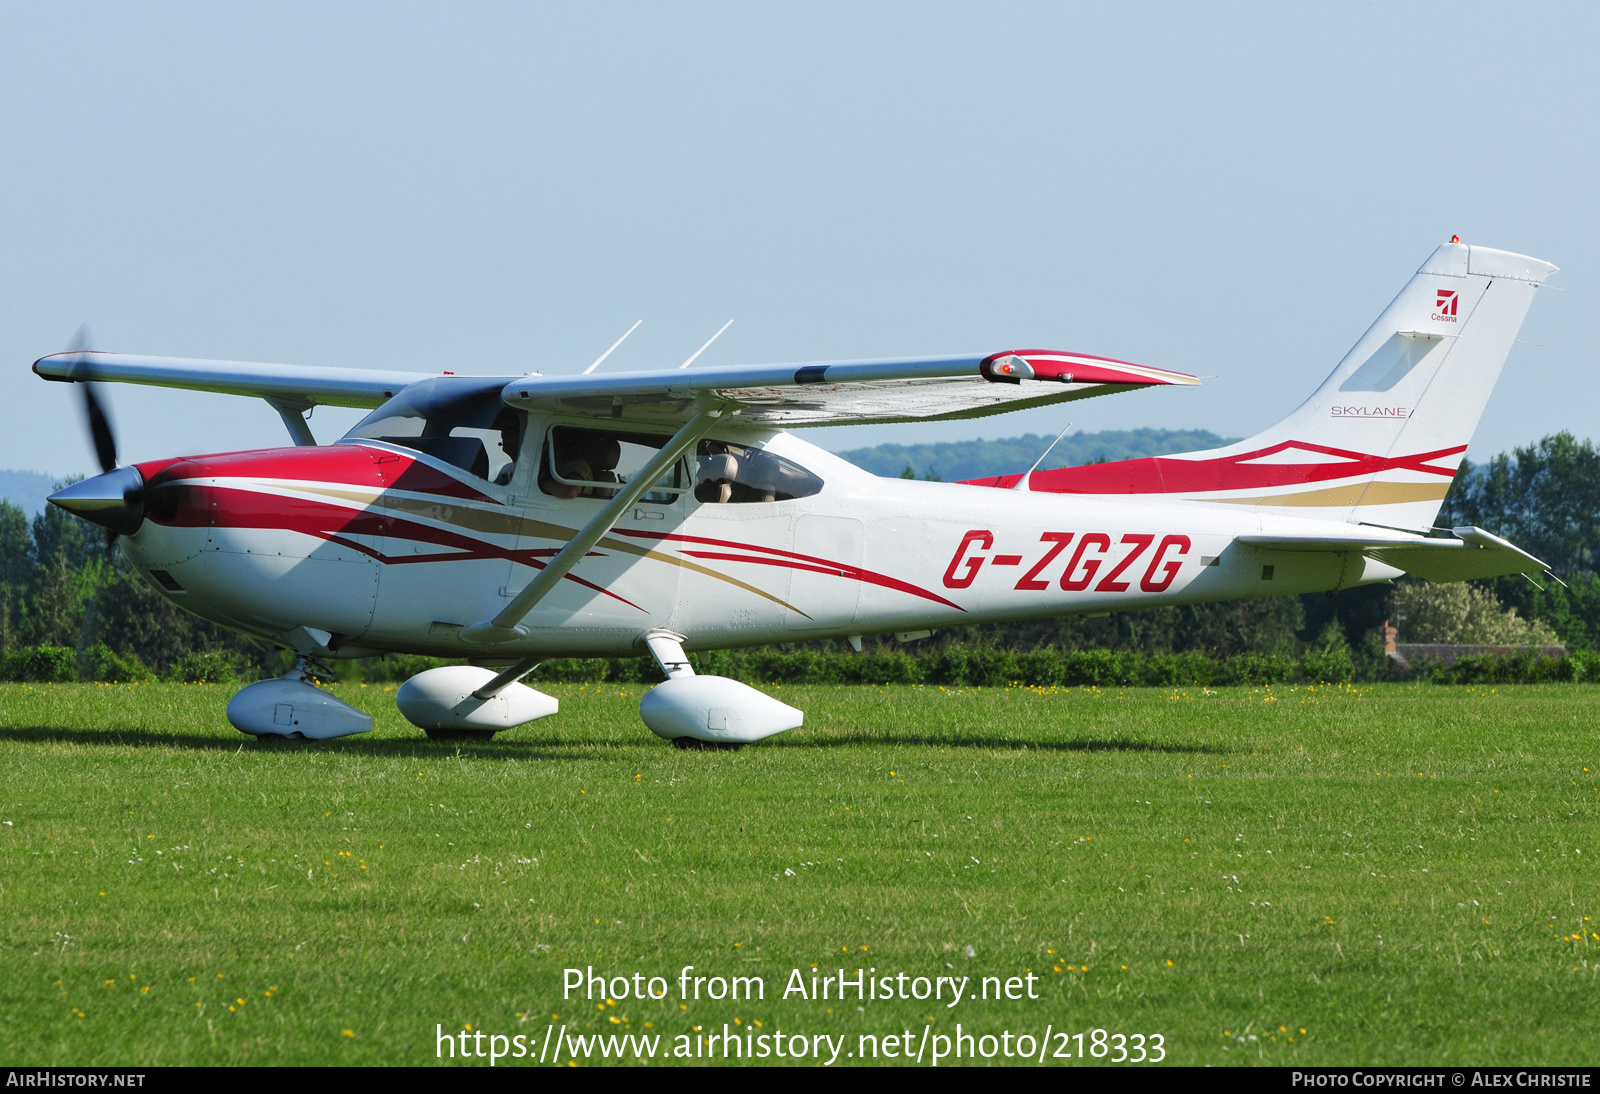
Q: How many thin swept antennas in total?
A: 3